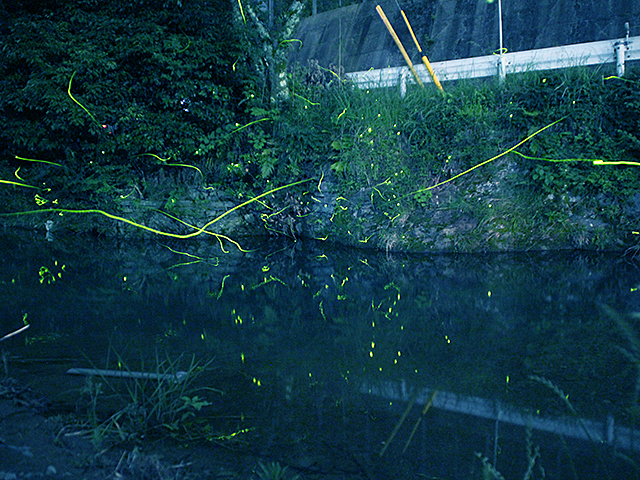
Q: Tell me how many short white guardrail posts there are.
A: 3